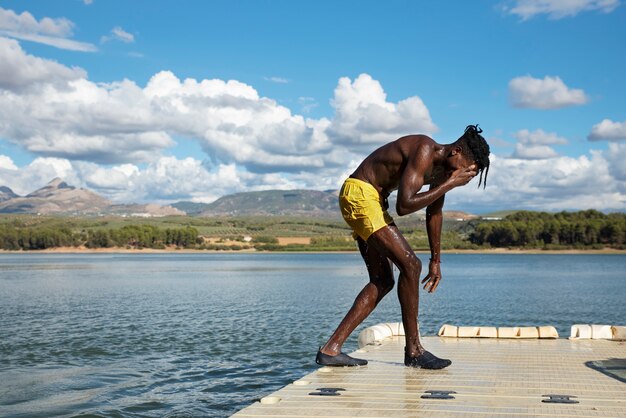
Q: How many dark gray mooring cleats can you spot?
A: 3